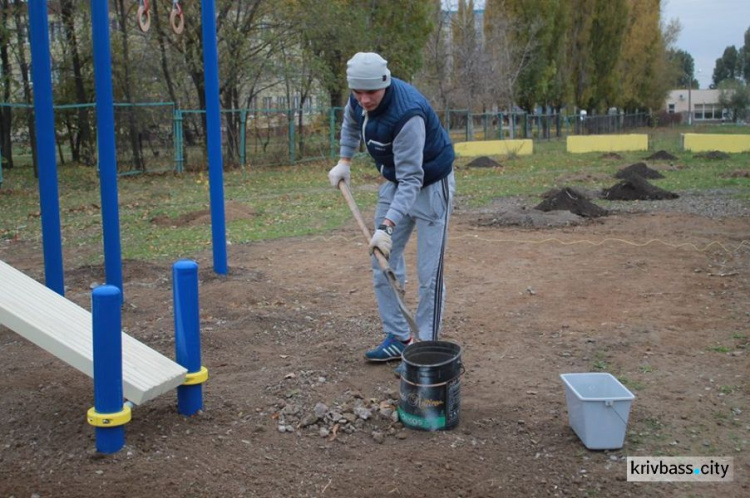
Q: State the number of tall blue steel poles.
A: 3